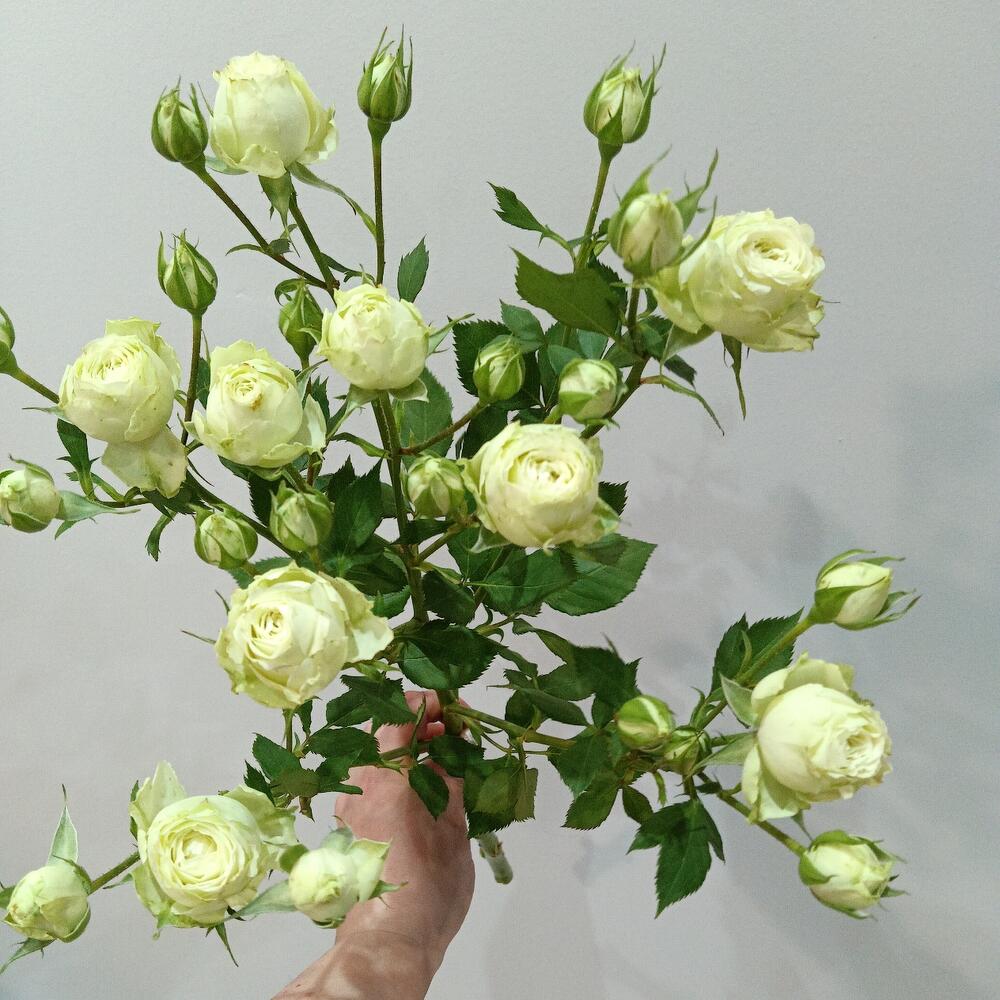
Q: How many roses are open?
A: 9